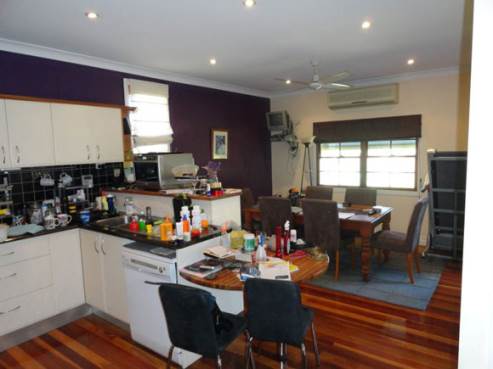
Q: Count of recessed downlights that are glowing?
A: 6